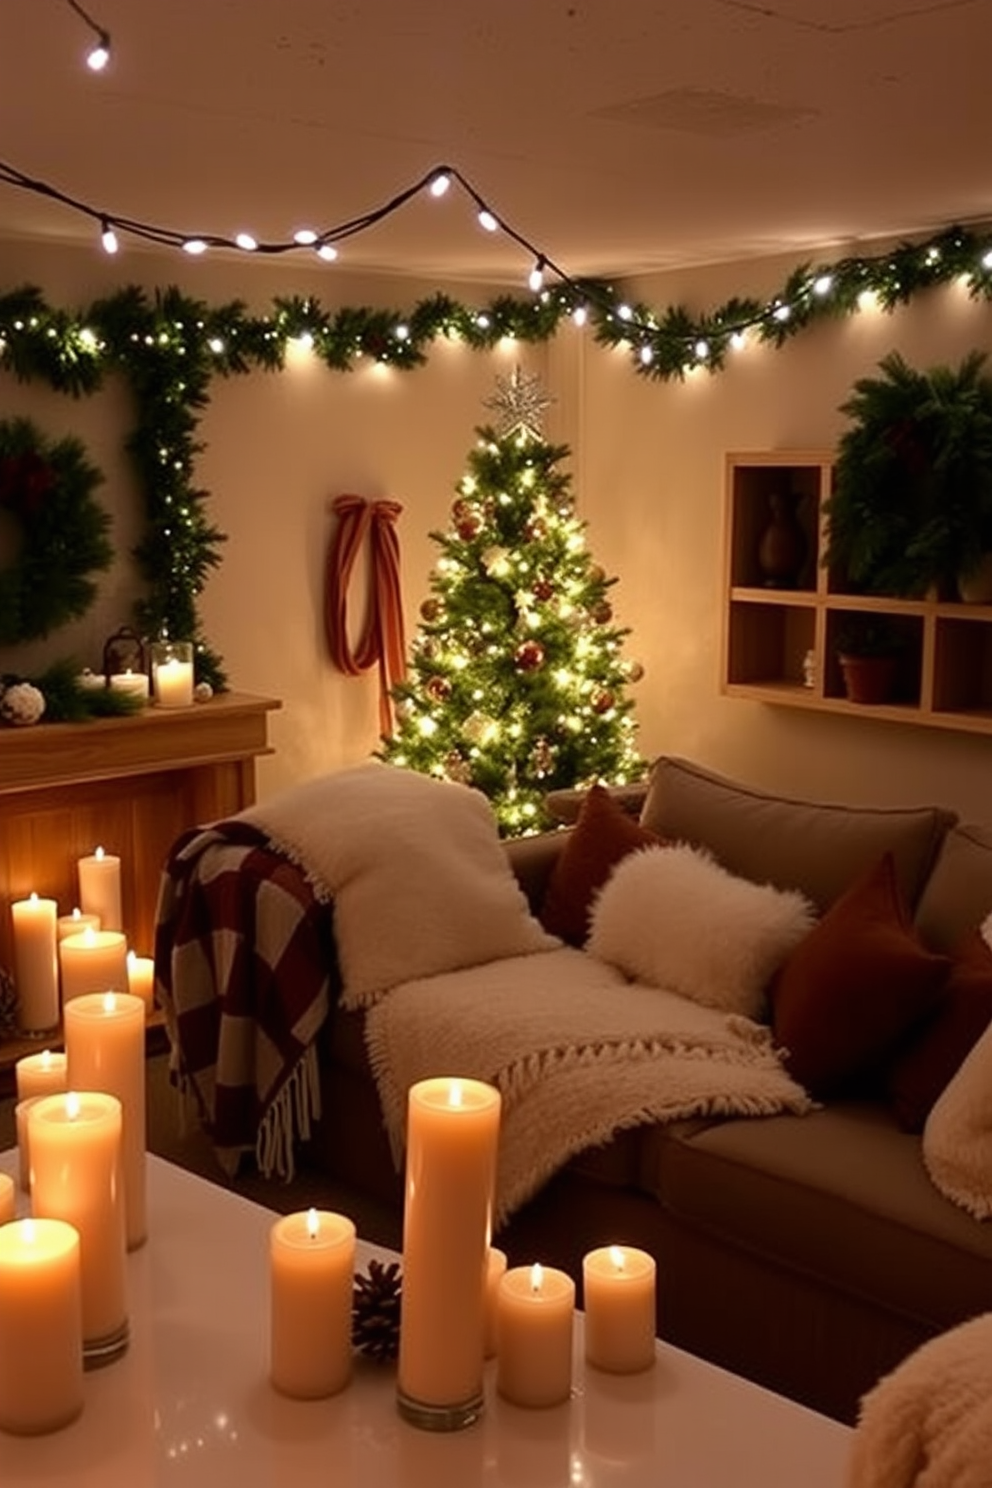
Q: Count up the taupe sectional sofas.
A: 1